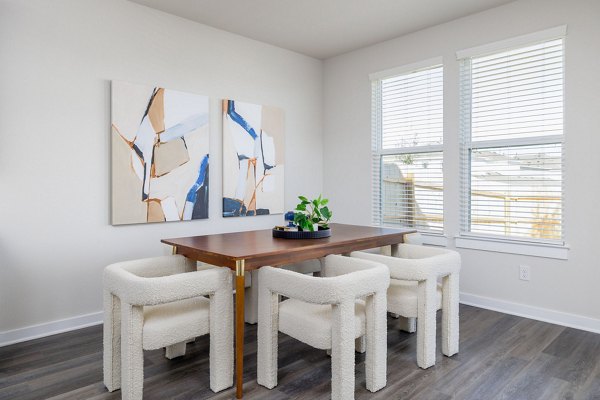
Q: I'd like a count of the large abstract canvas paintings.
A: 2